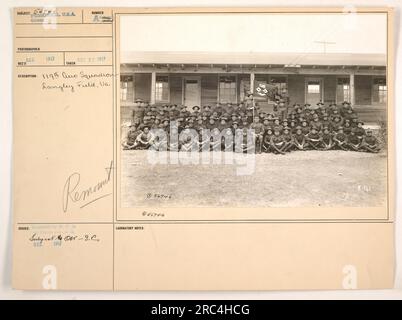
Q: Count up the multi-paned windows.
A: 6